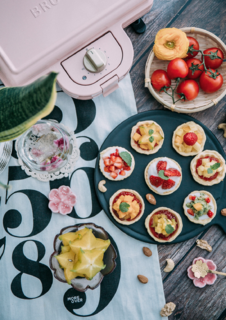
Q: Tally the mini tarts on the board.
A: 8